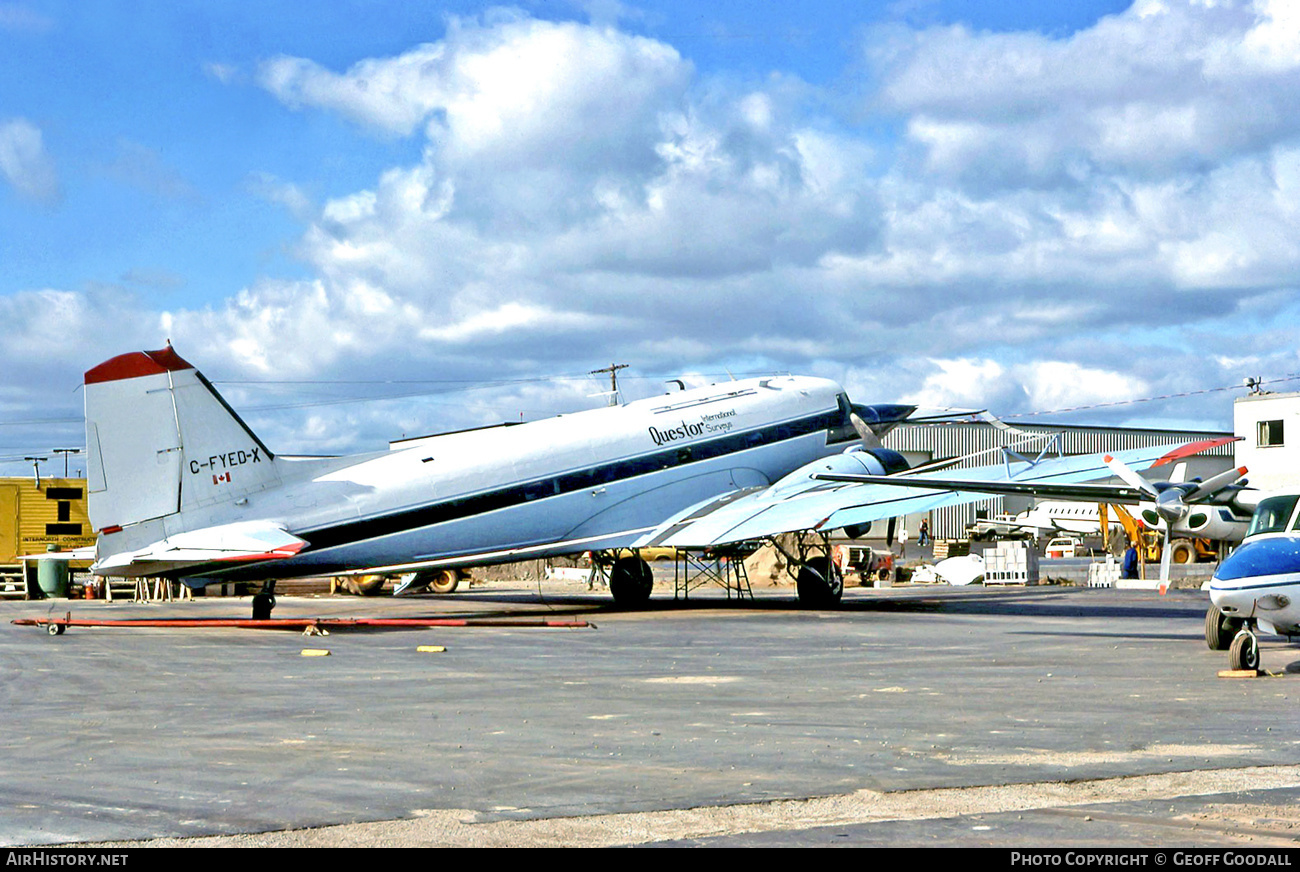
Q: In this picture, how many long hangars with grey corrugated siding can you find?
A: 1